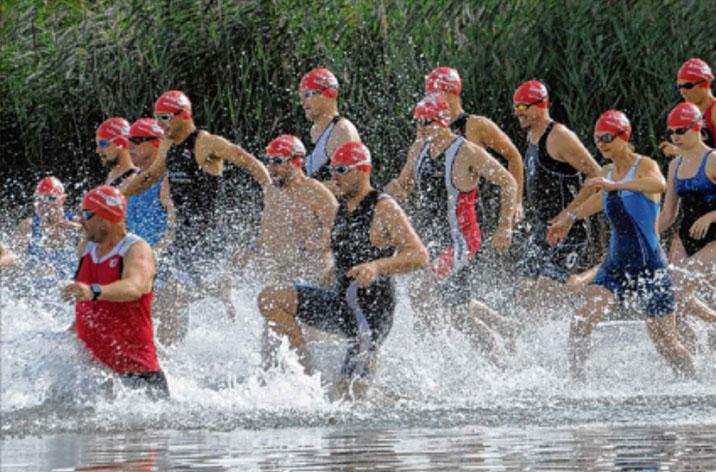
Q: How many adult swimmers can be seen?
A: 14